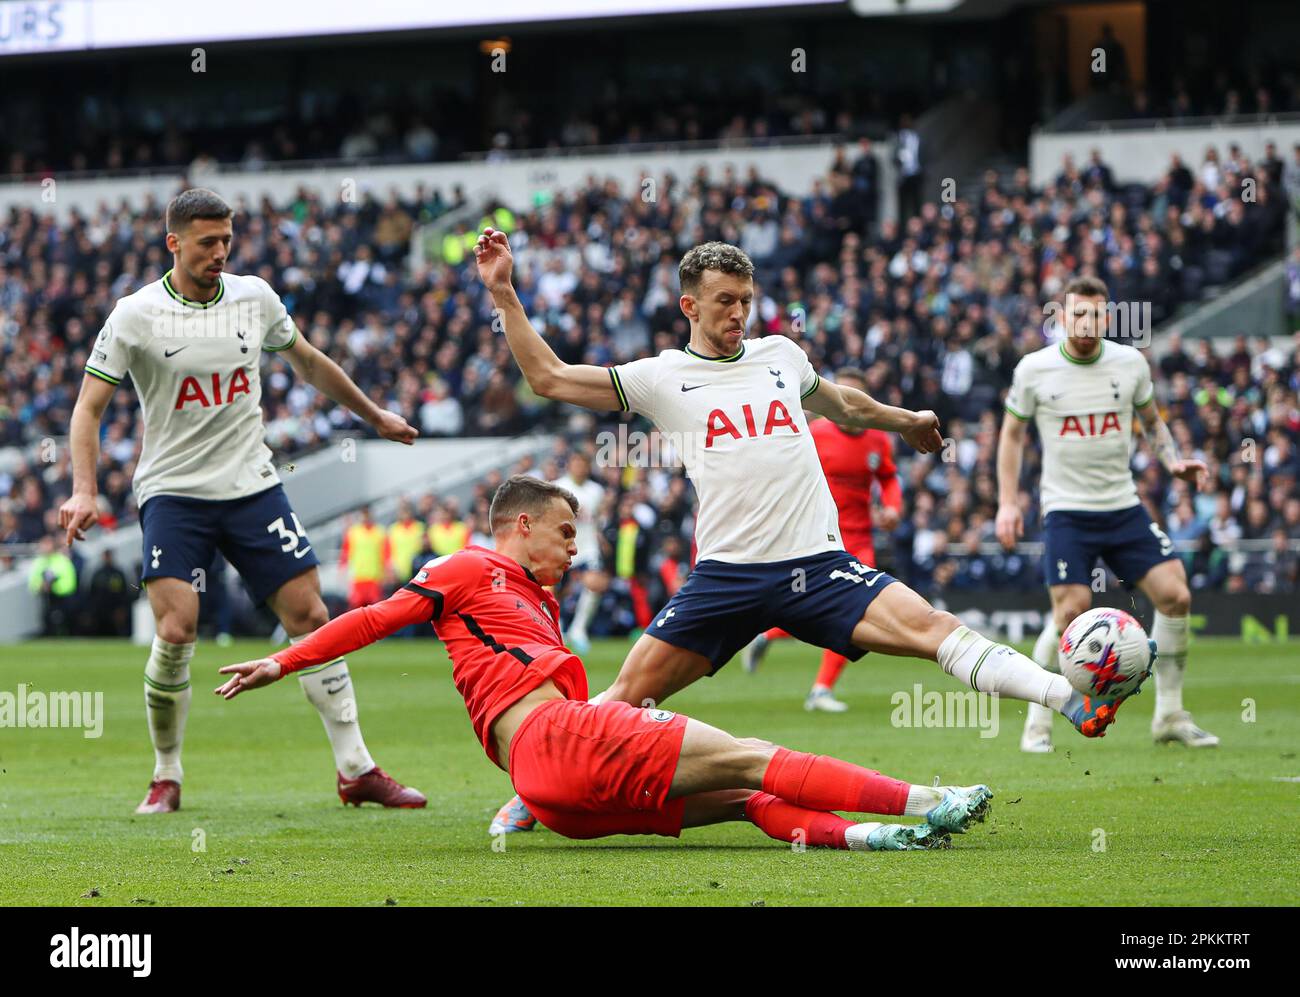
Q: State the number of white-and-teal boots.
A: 2